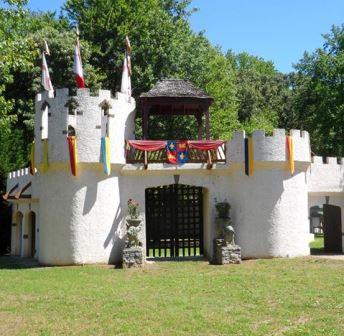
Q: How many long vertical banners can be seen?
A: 6